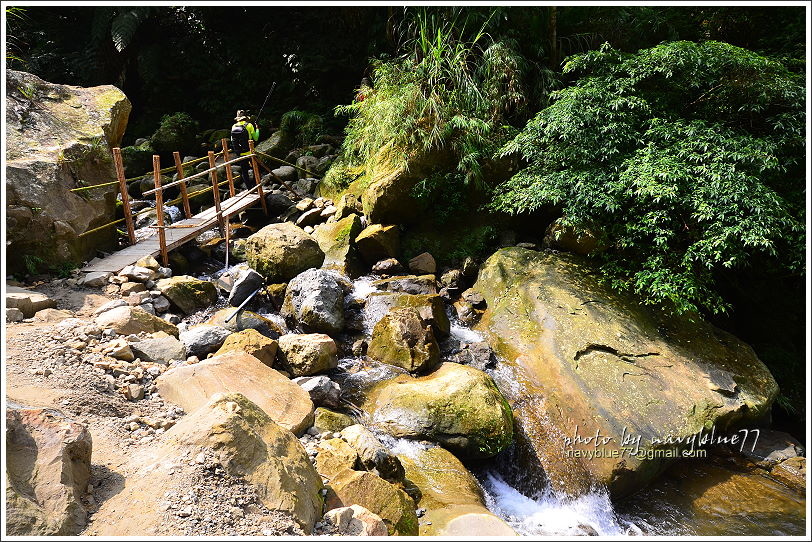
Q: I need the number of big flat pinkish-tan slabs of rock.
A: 1